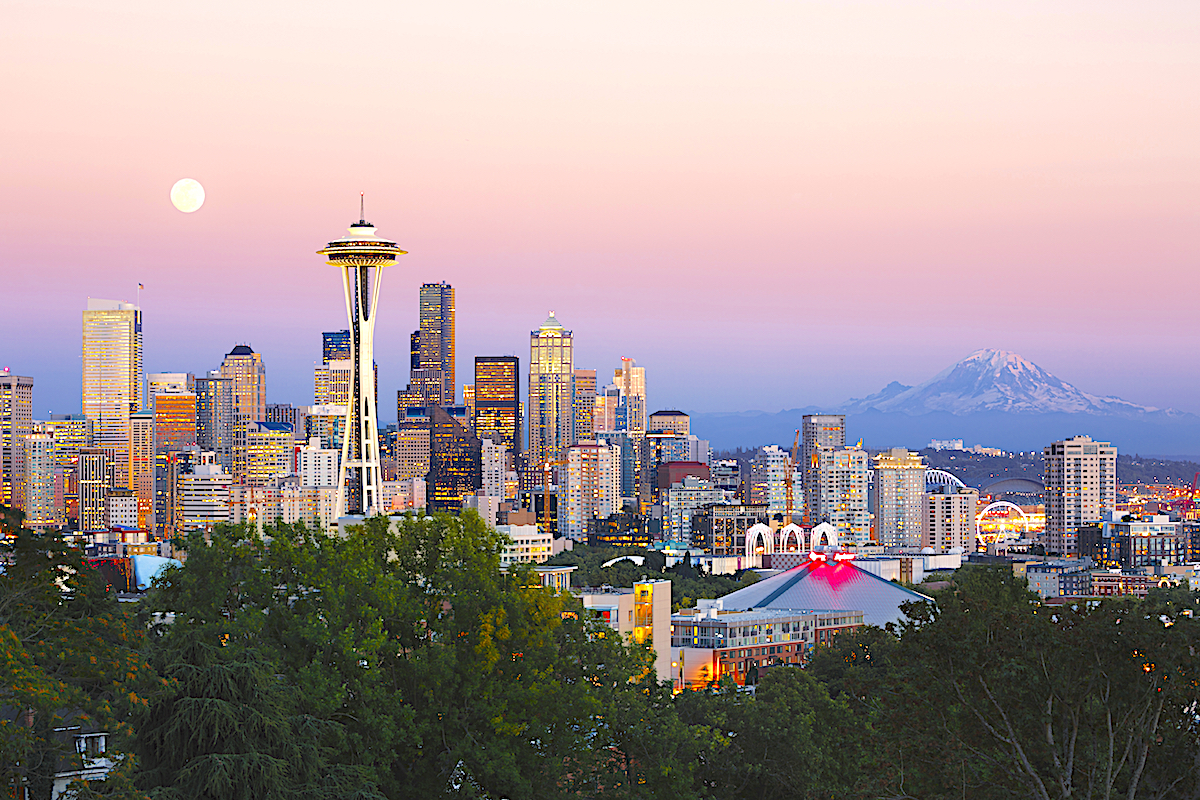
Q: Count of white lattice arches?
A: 3